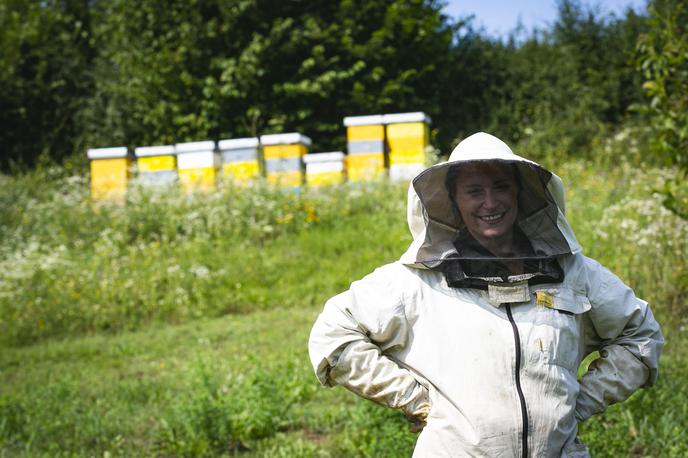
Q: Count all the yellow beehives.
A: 8